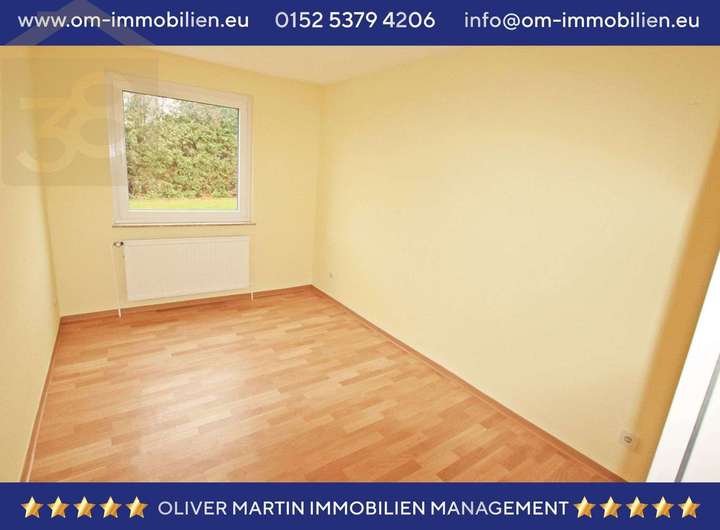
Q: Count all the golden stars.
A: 10